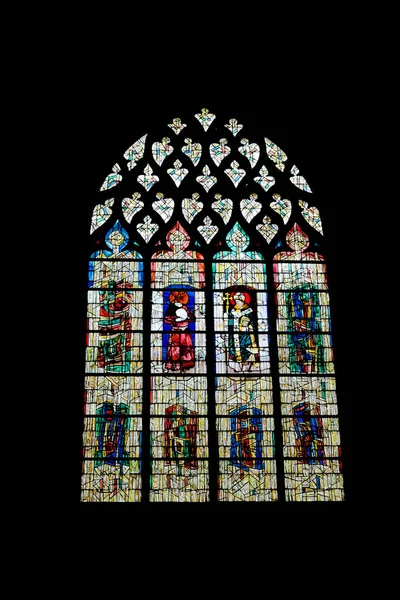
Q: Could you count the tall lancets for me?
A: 4